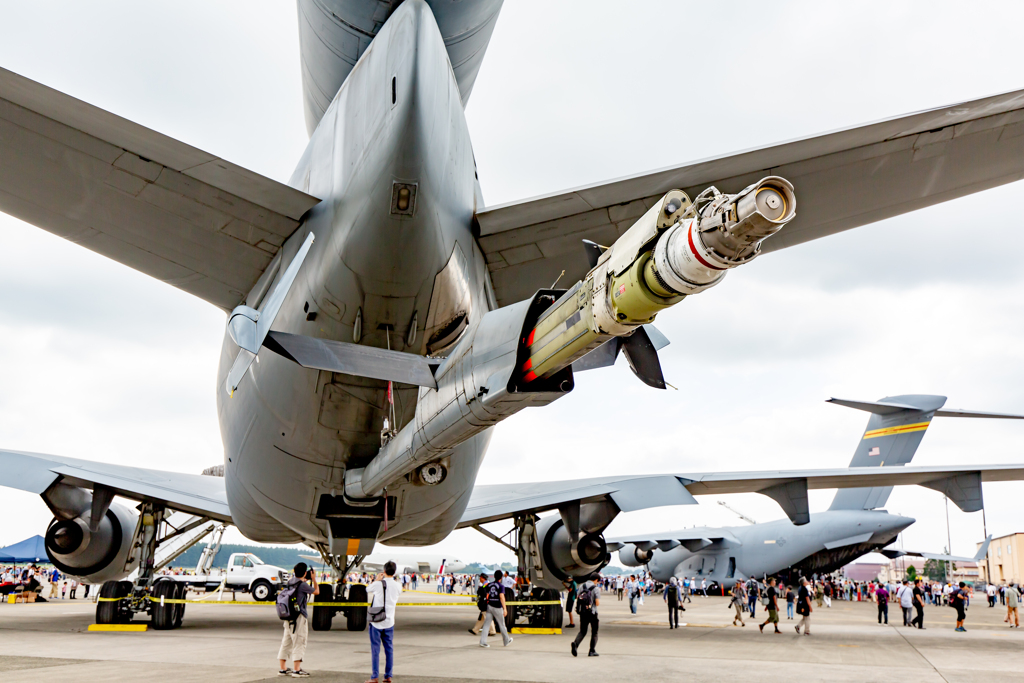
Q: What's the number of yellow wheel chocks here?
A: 2